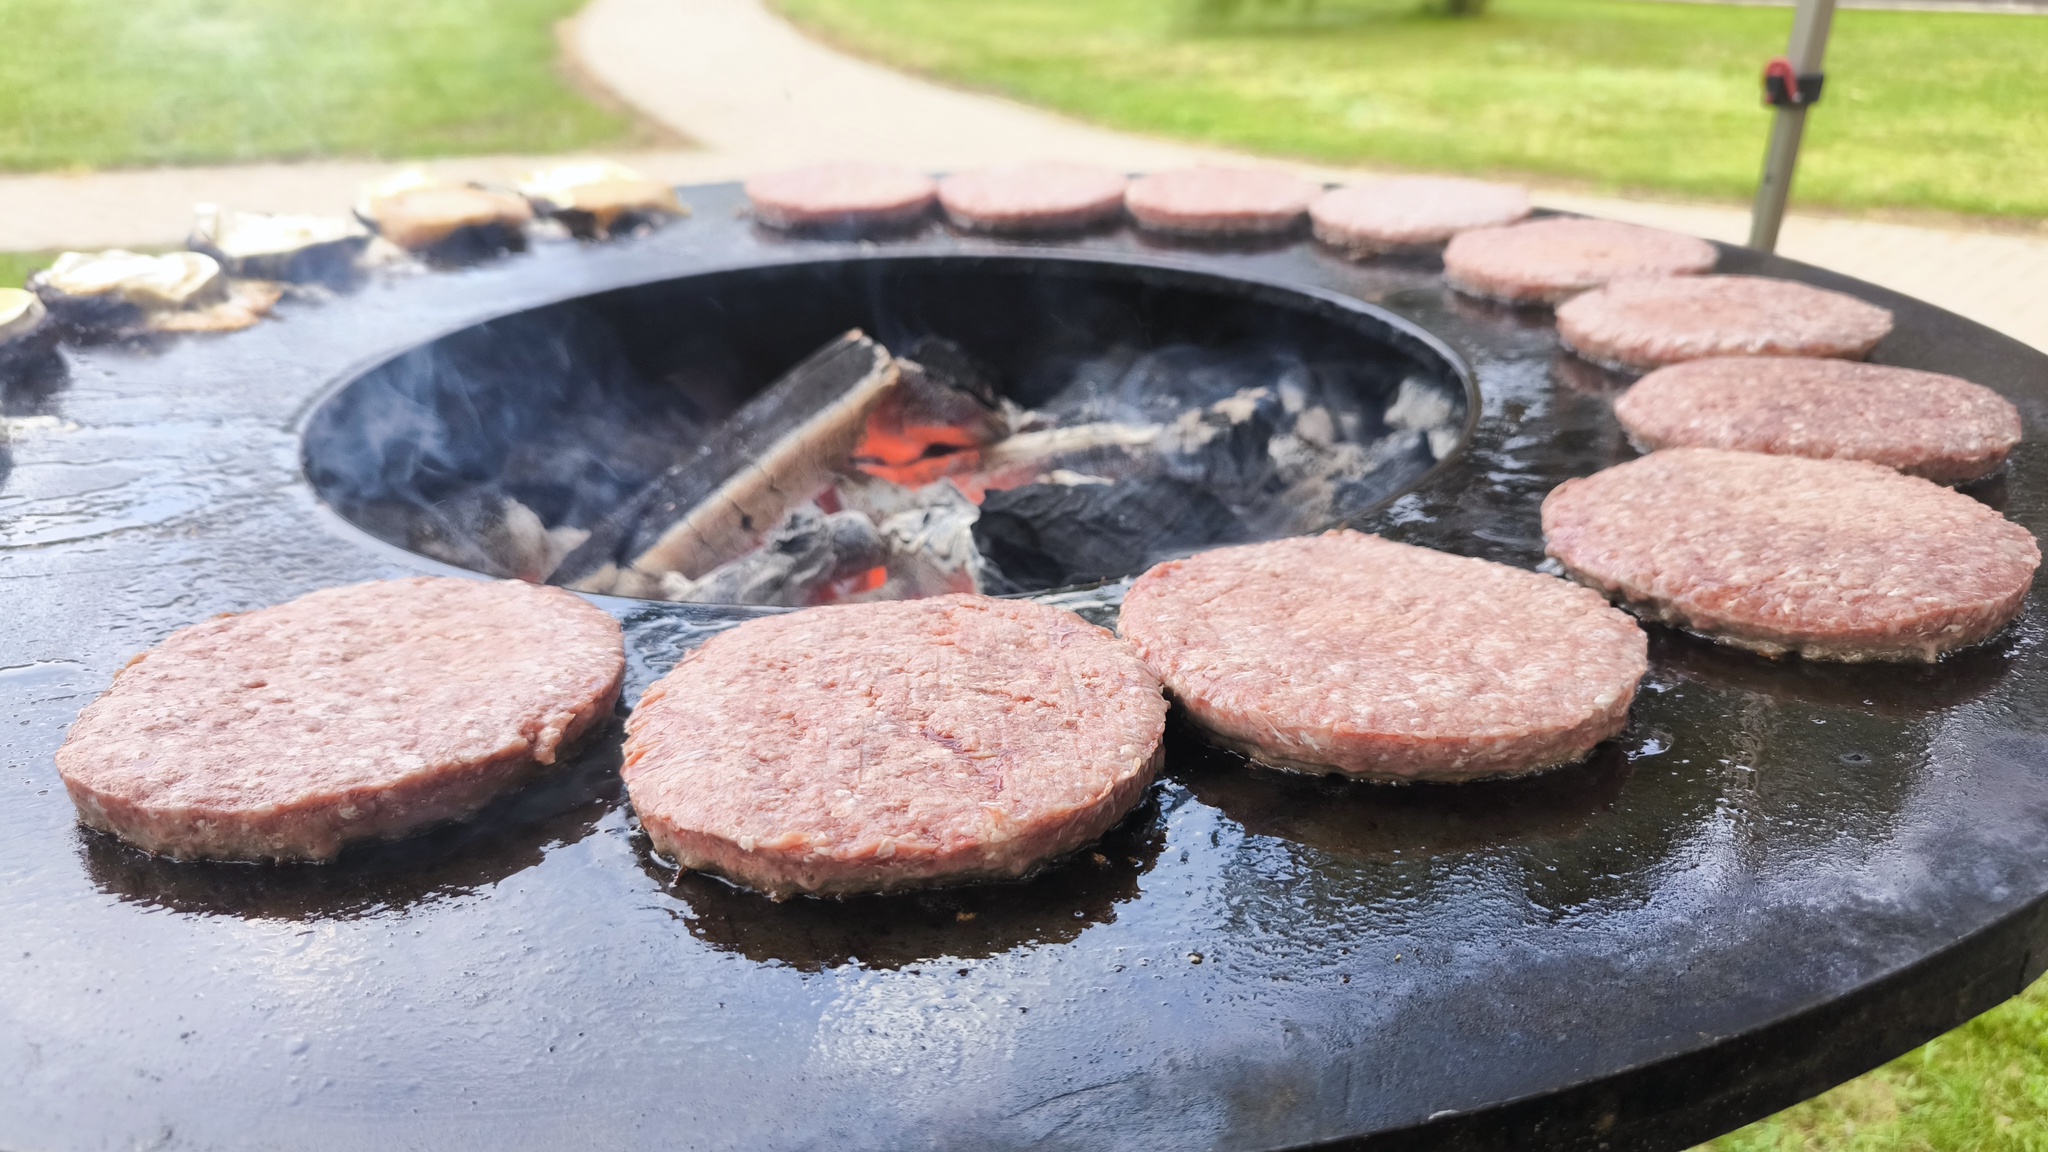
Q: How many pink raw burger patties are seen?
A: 11